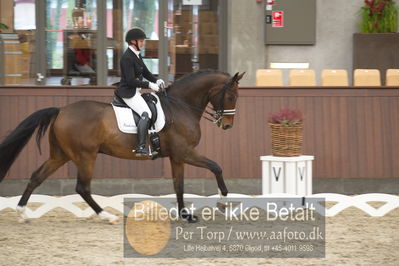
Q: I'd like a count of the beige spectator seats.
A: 5